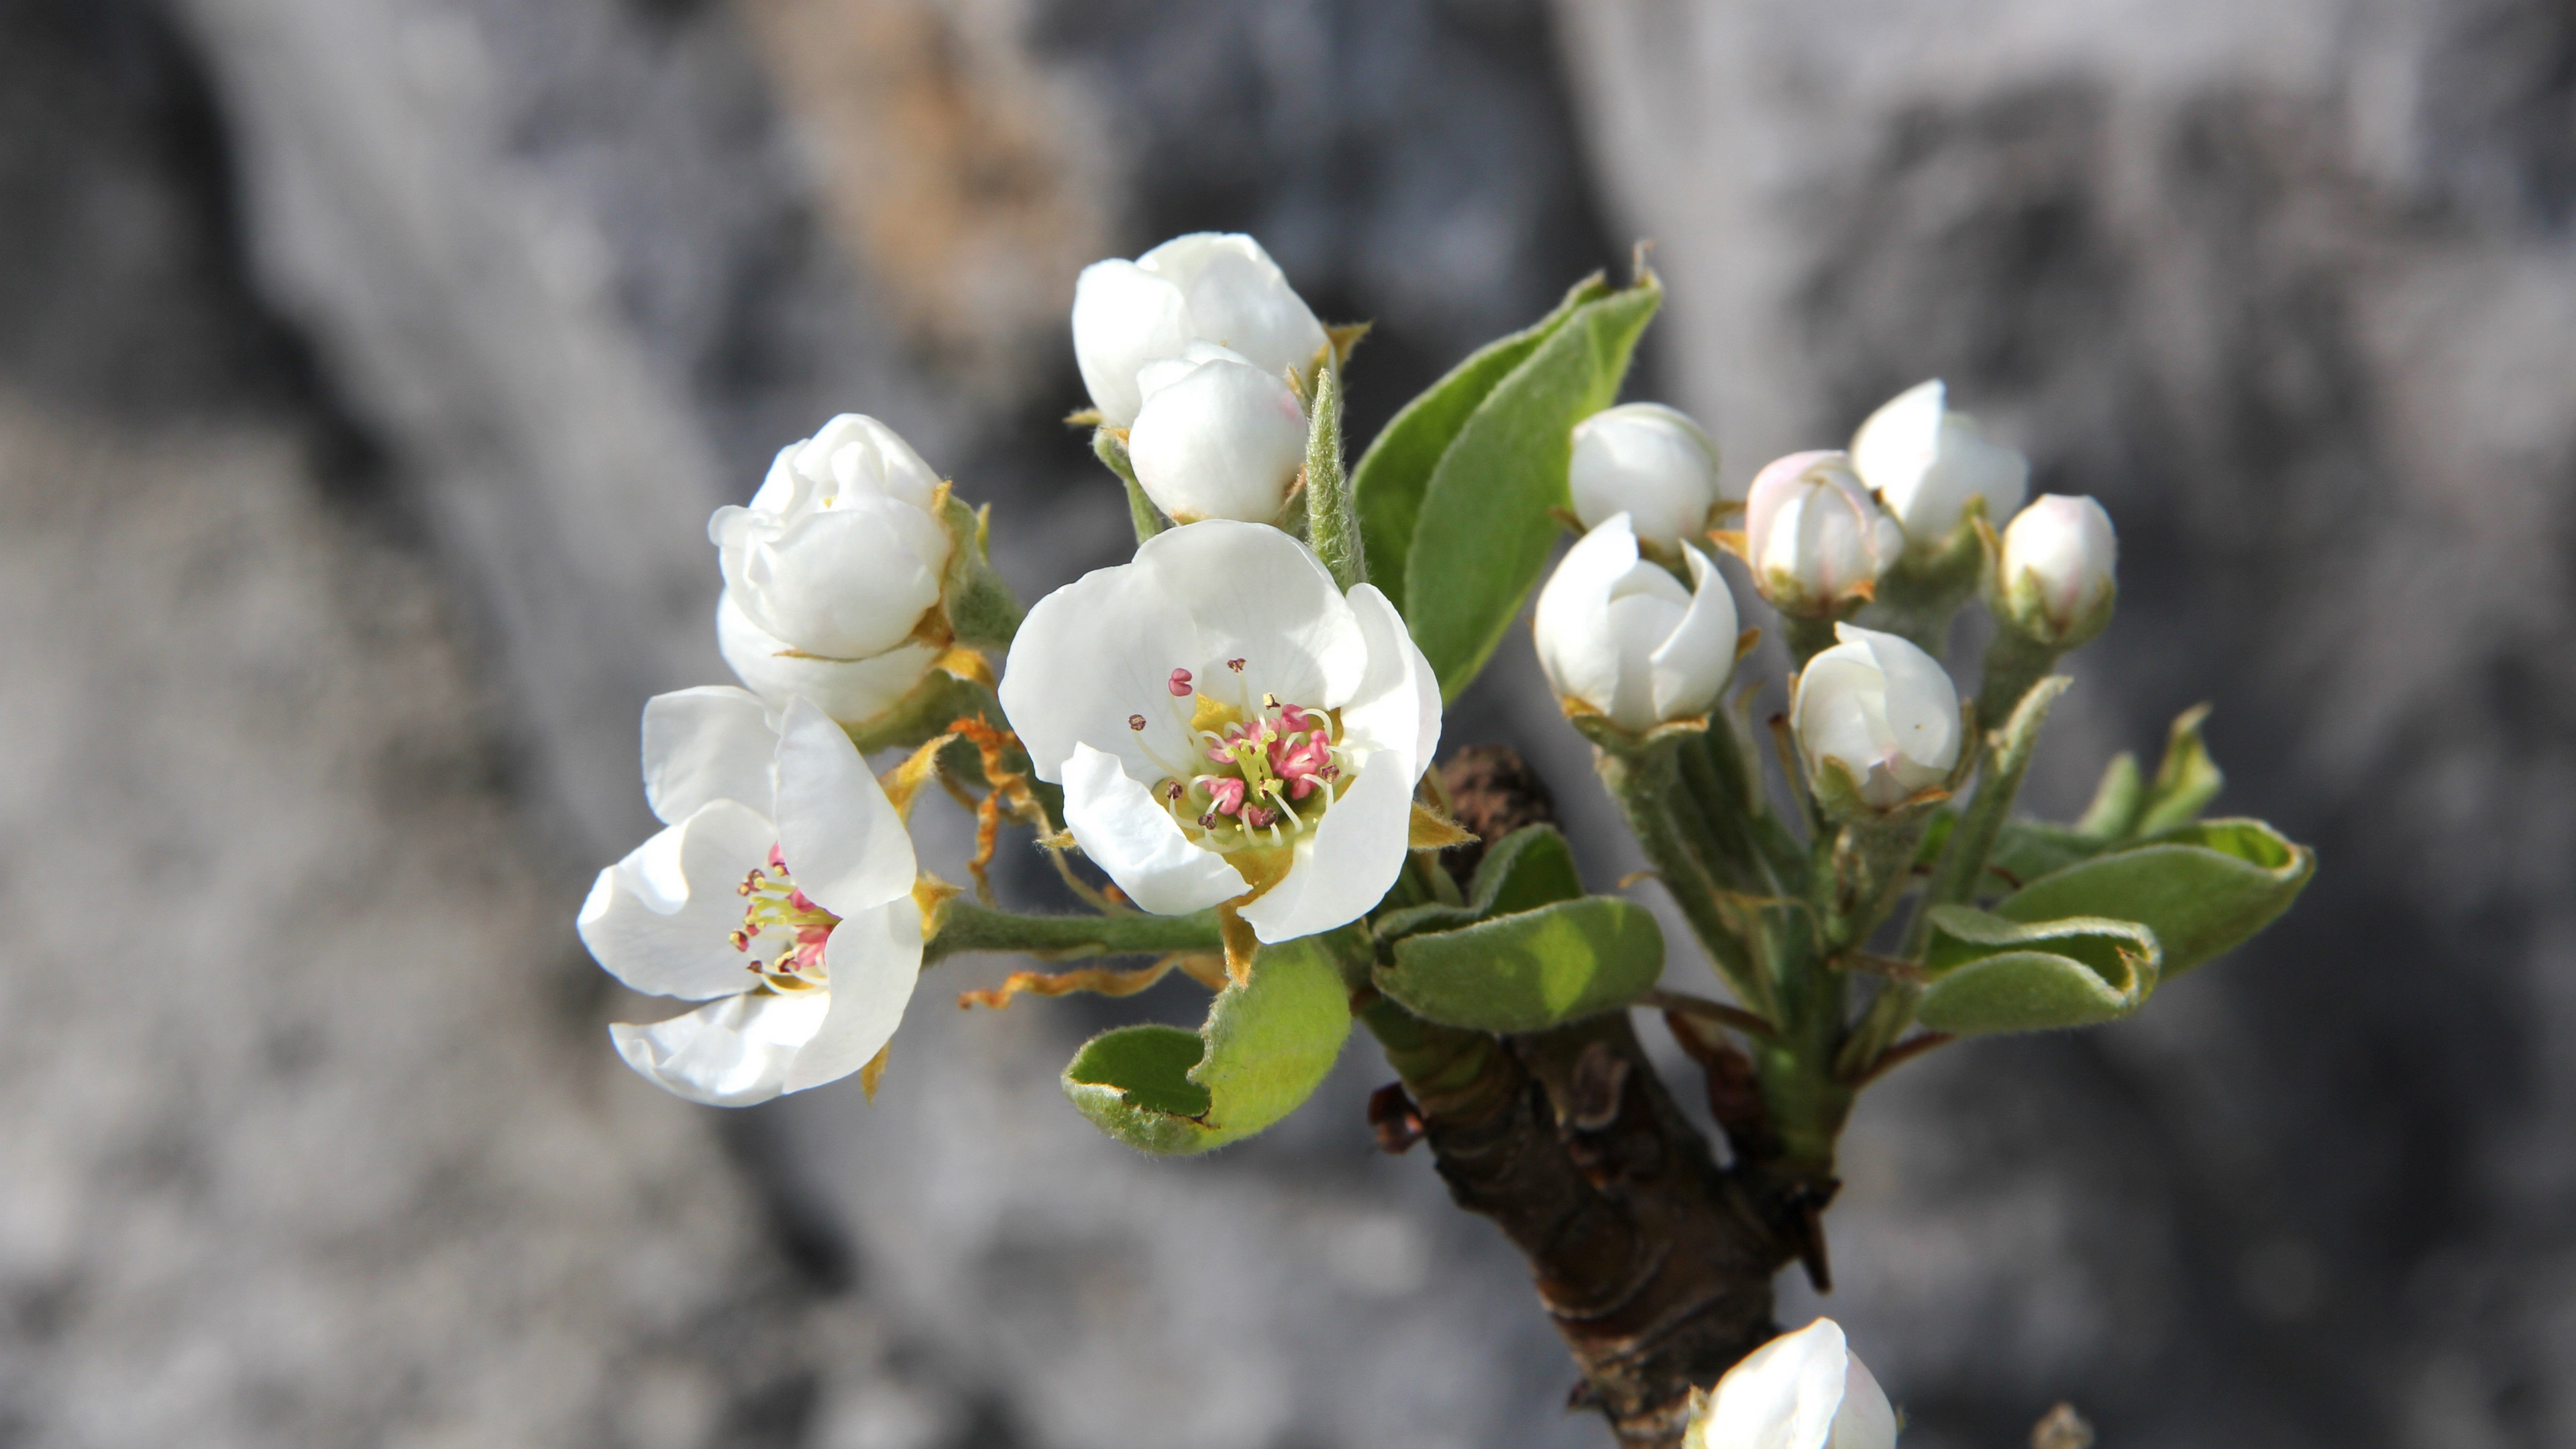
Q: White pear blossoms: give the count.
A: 13